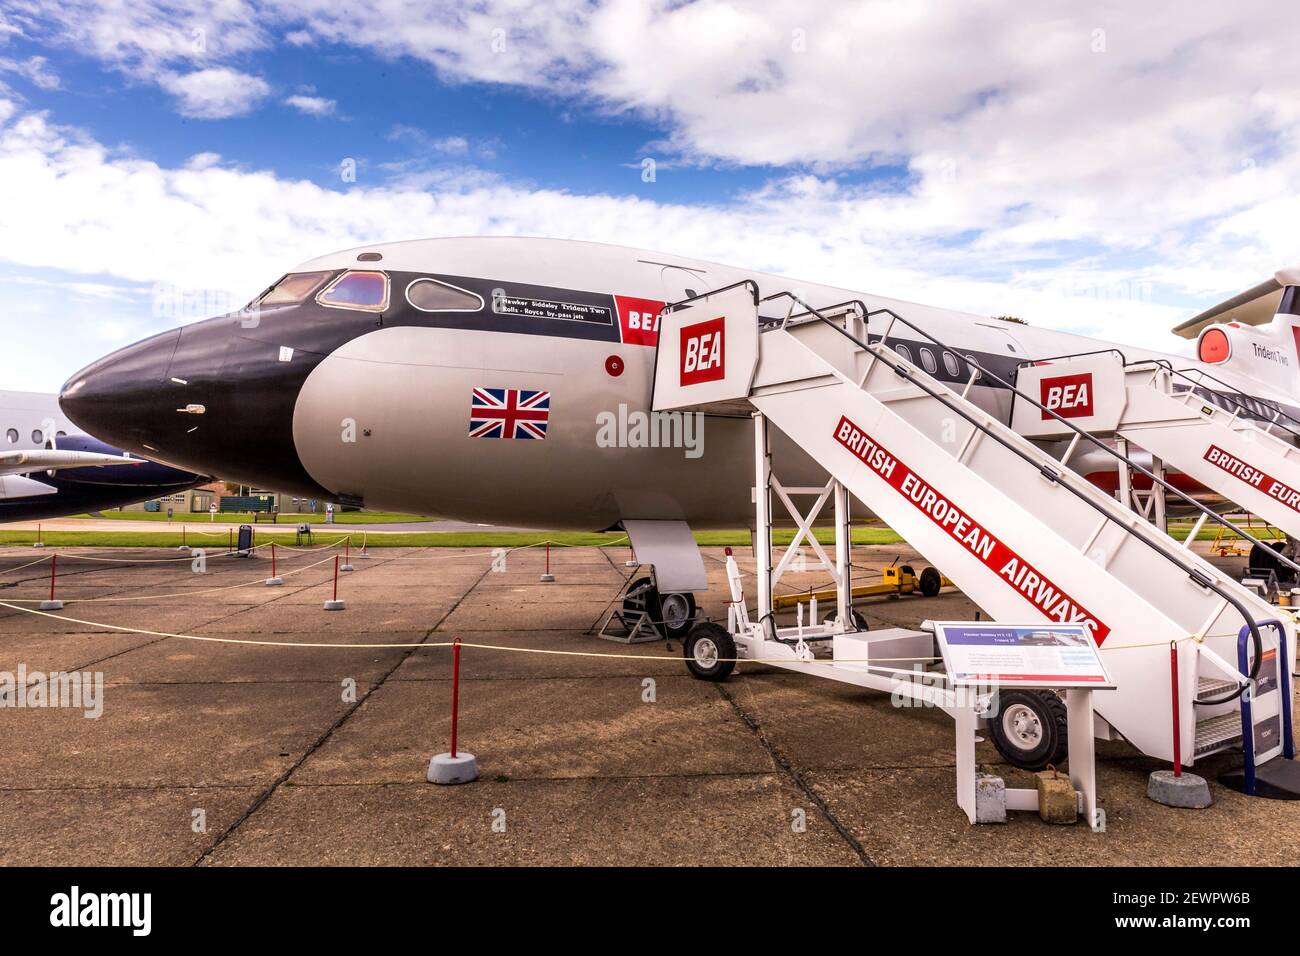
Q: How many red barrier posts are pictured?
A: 13